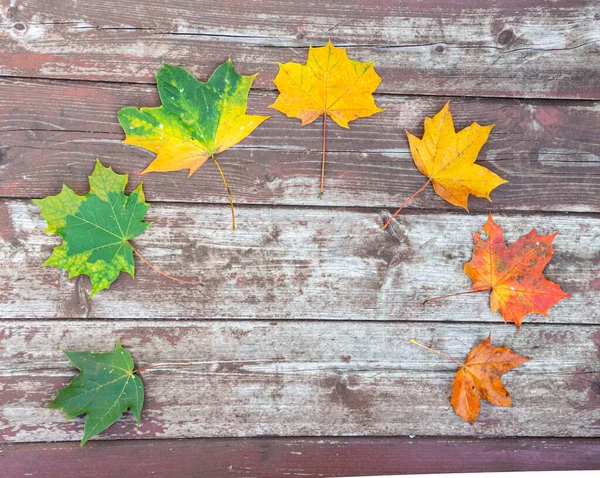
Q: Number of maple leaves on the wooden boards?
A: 7